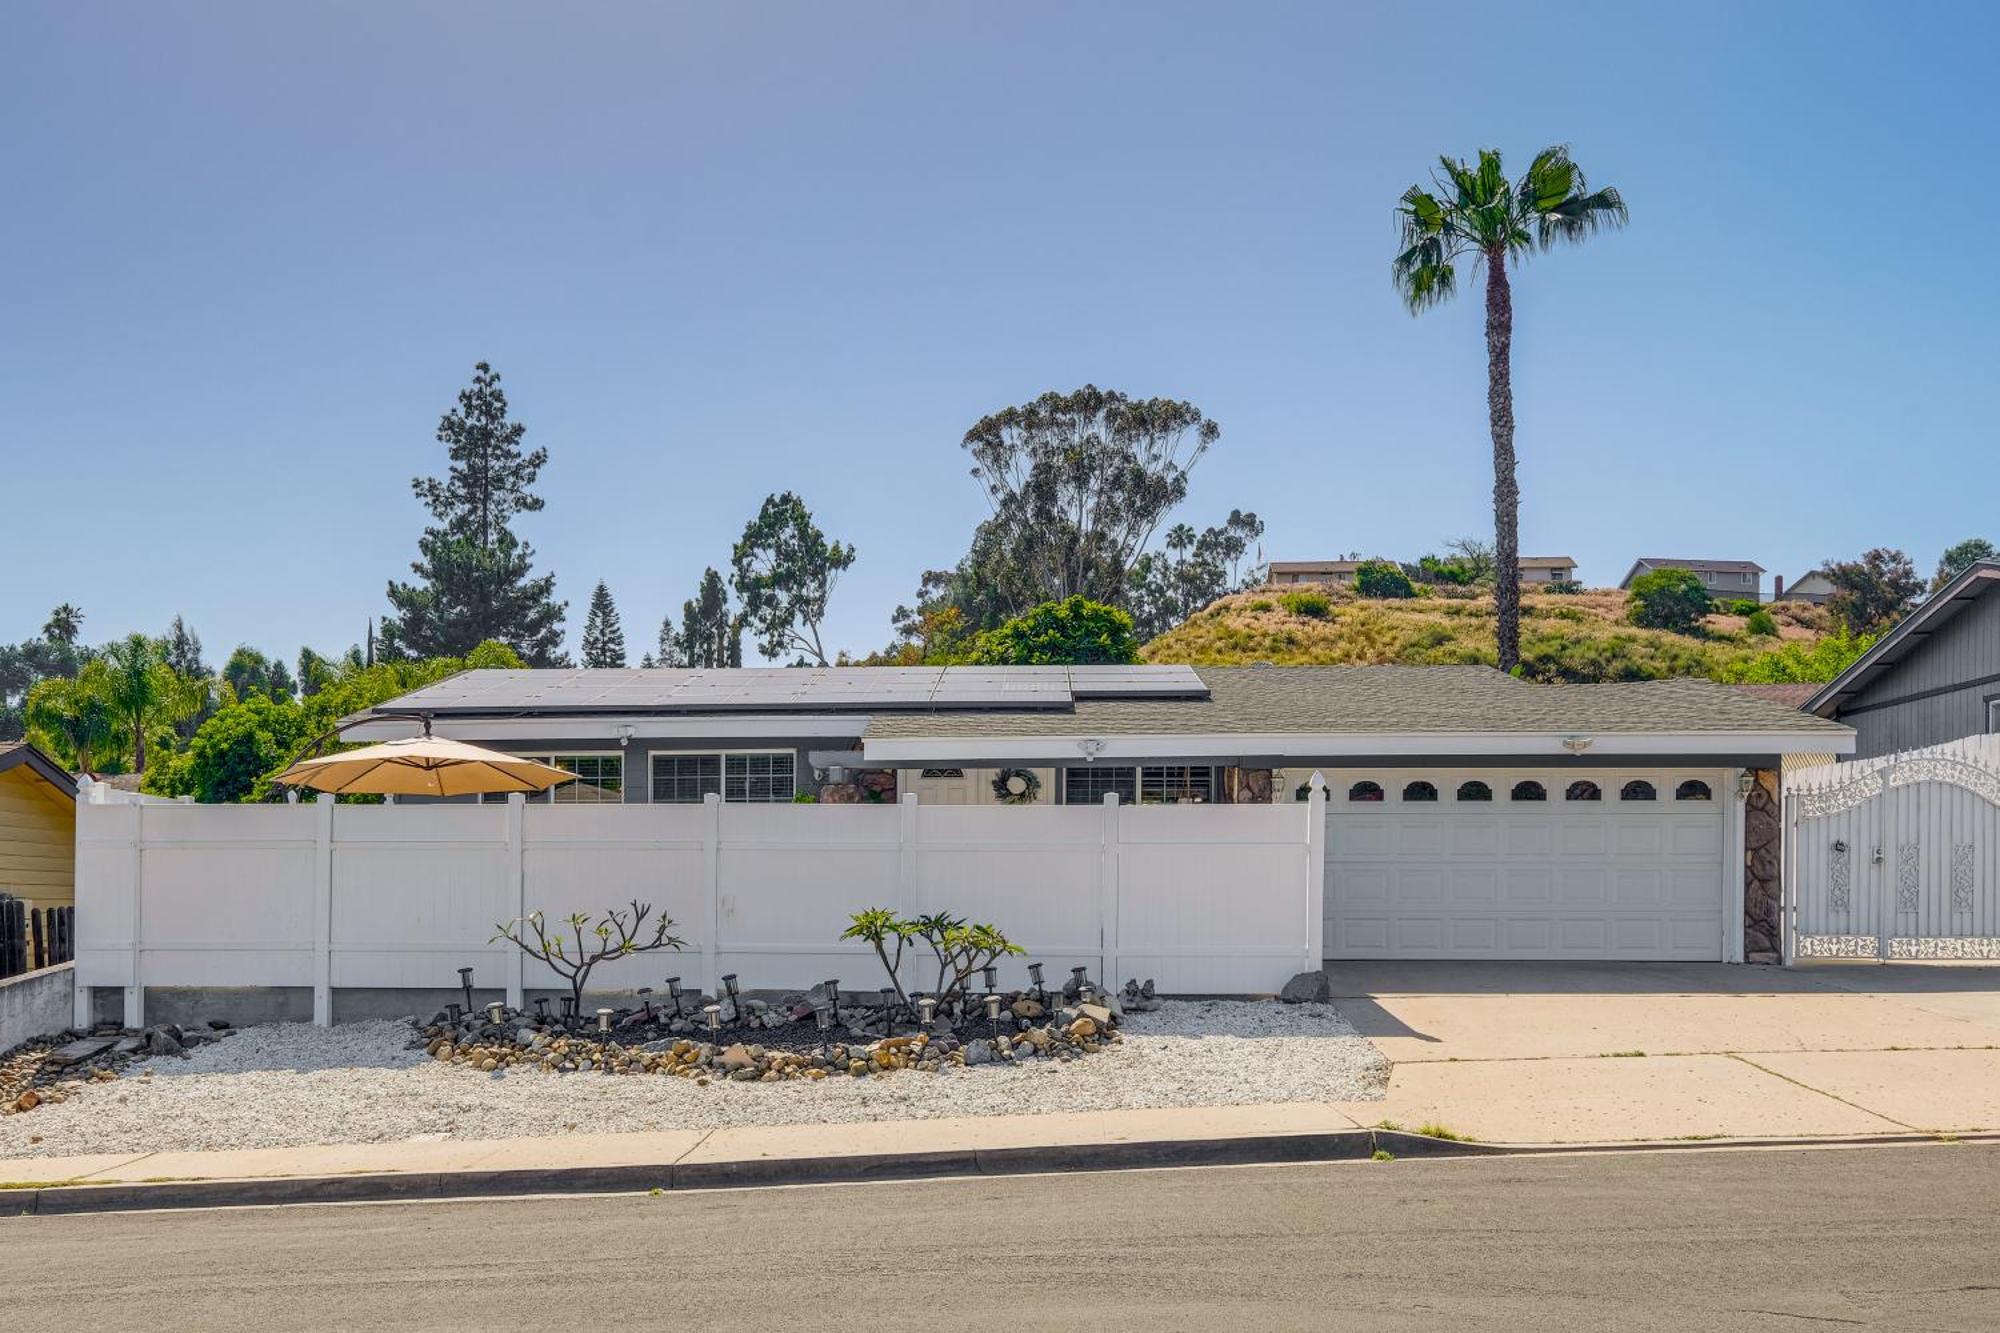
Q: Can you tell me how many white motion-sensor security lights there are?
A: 3